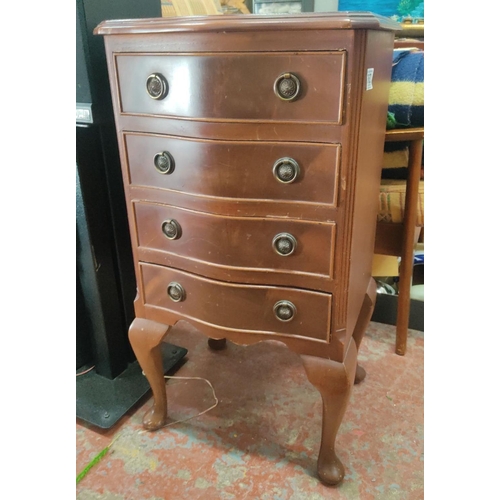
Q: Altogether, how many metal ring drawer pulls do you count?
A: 8